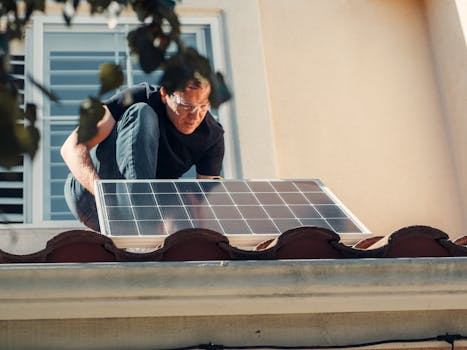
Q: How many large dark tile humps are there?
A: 4